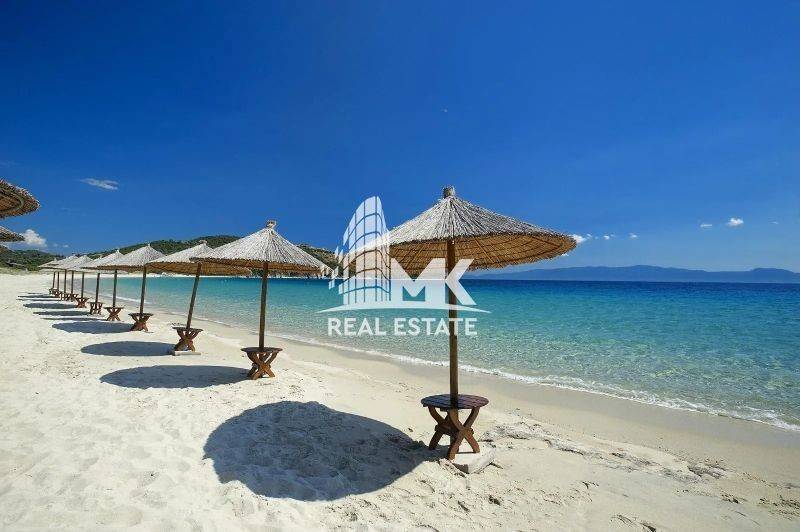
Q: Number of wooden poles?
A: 11